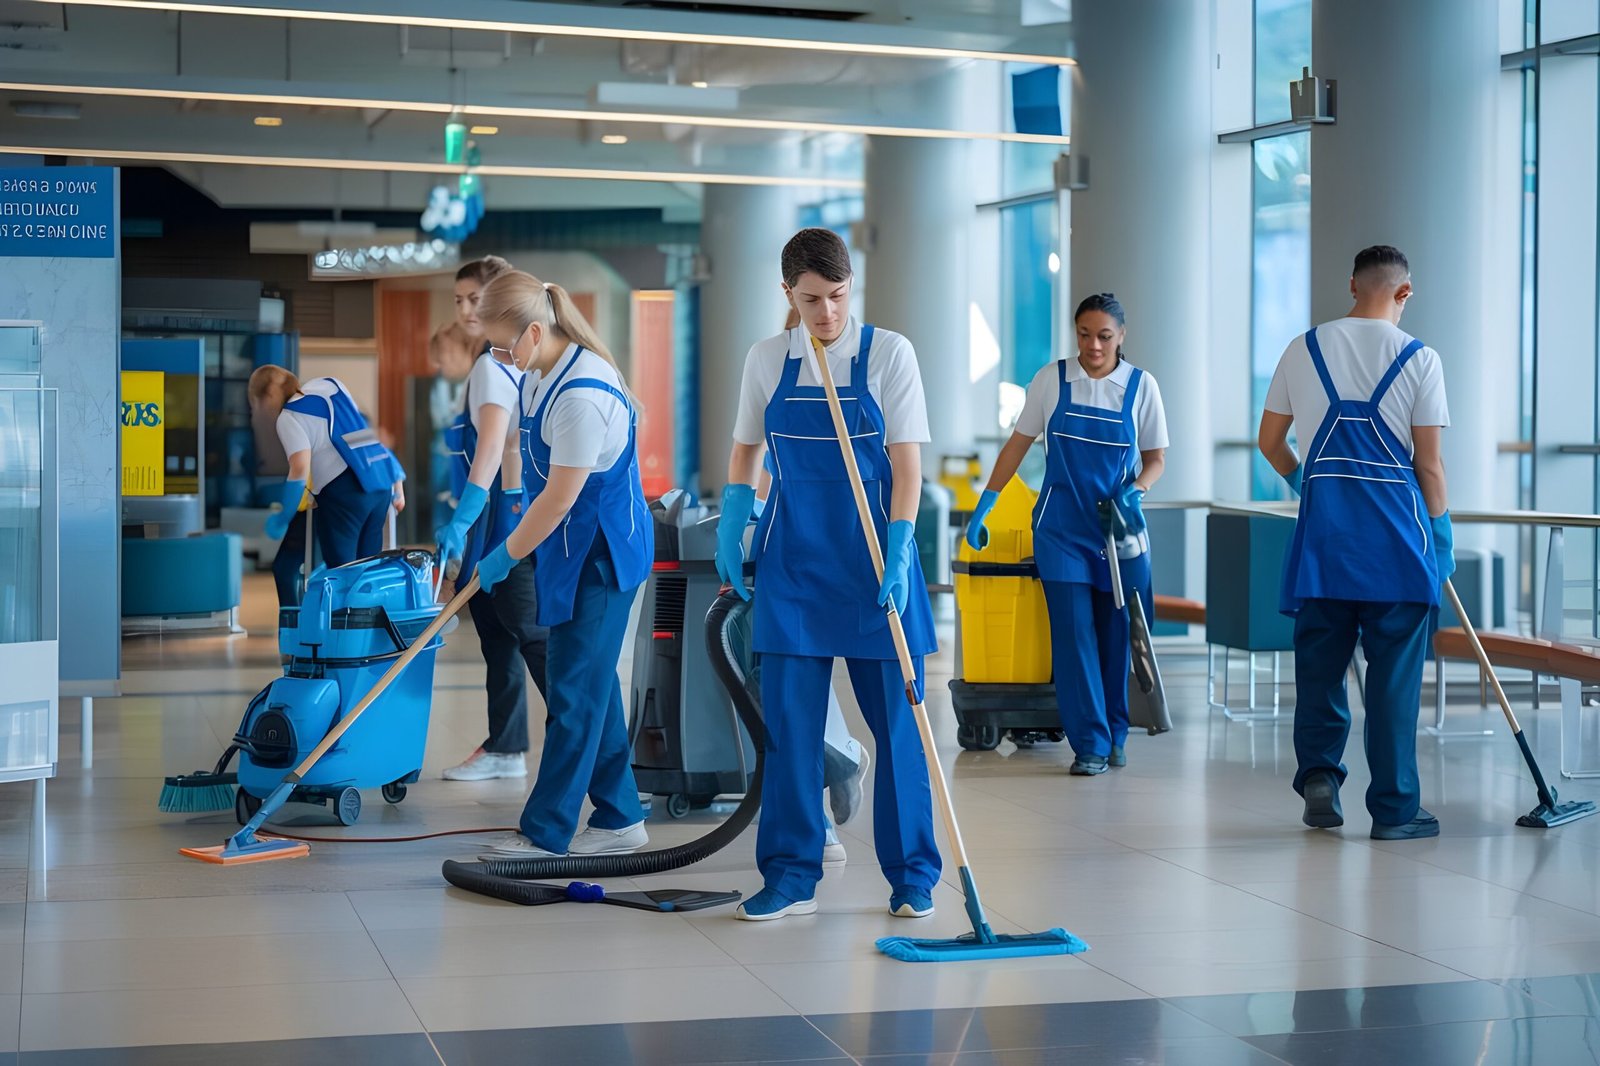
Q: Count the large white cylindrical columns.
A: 4